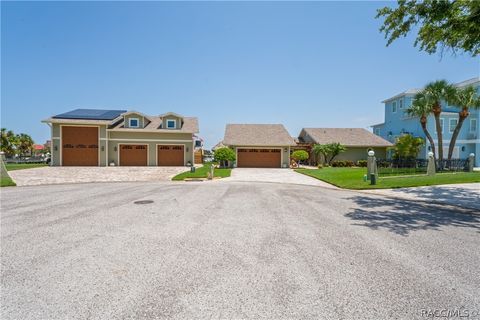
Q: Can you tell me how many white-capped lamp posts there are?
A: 3